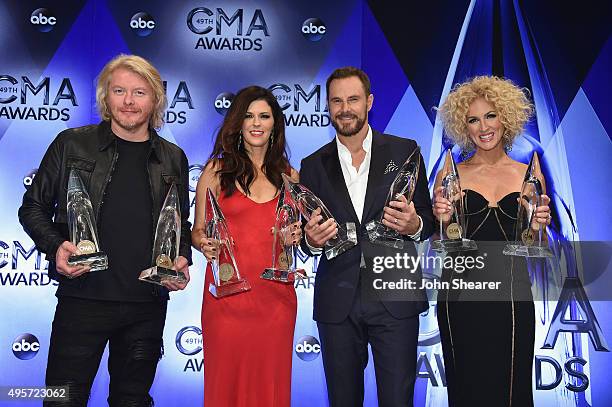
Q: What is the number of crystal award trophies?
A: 8